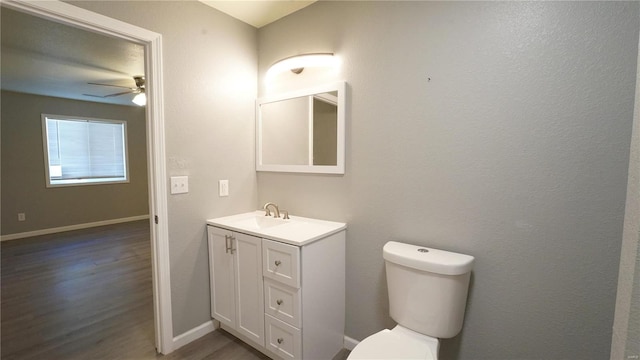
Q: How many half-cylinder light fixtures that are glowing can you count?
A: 1